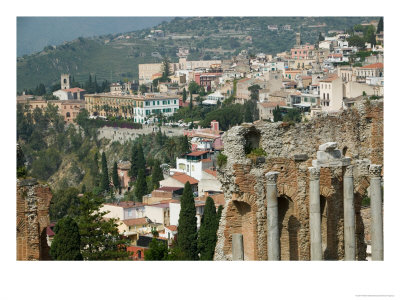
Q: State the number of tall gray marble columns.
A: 4